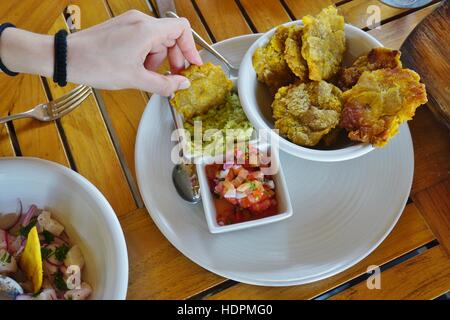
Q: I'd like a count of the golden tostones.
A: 7